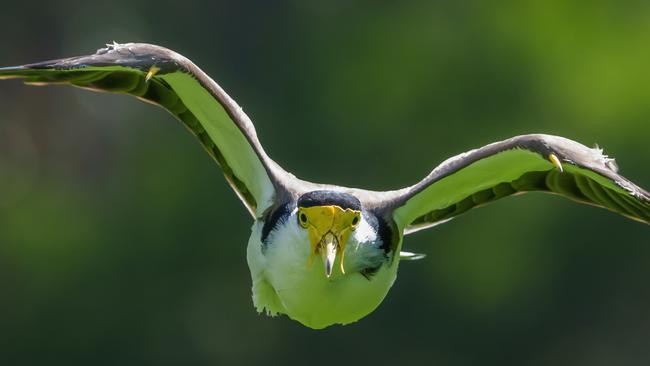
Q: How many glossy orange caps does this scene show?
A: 0